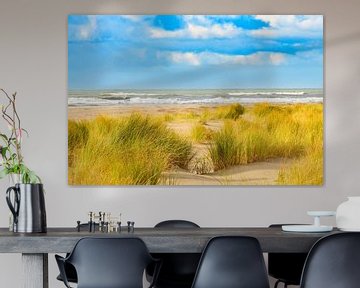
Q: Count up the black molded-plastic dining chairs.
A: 6